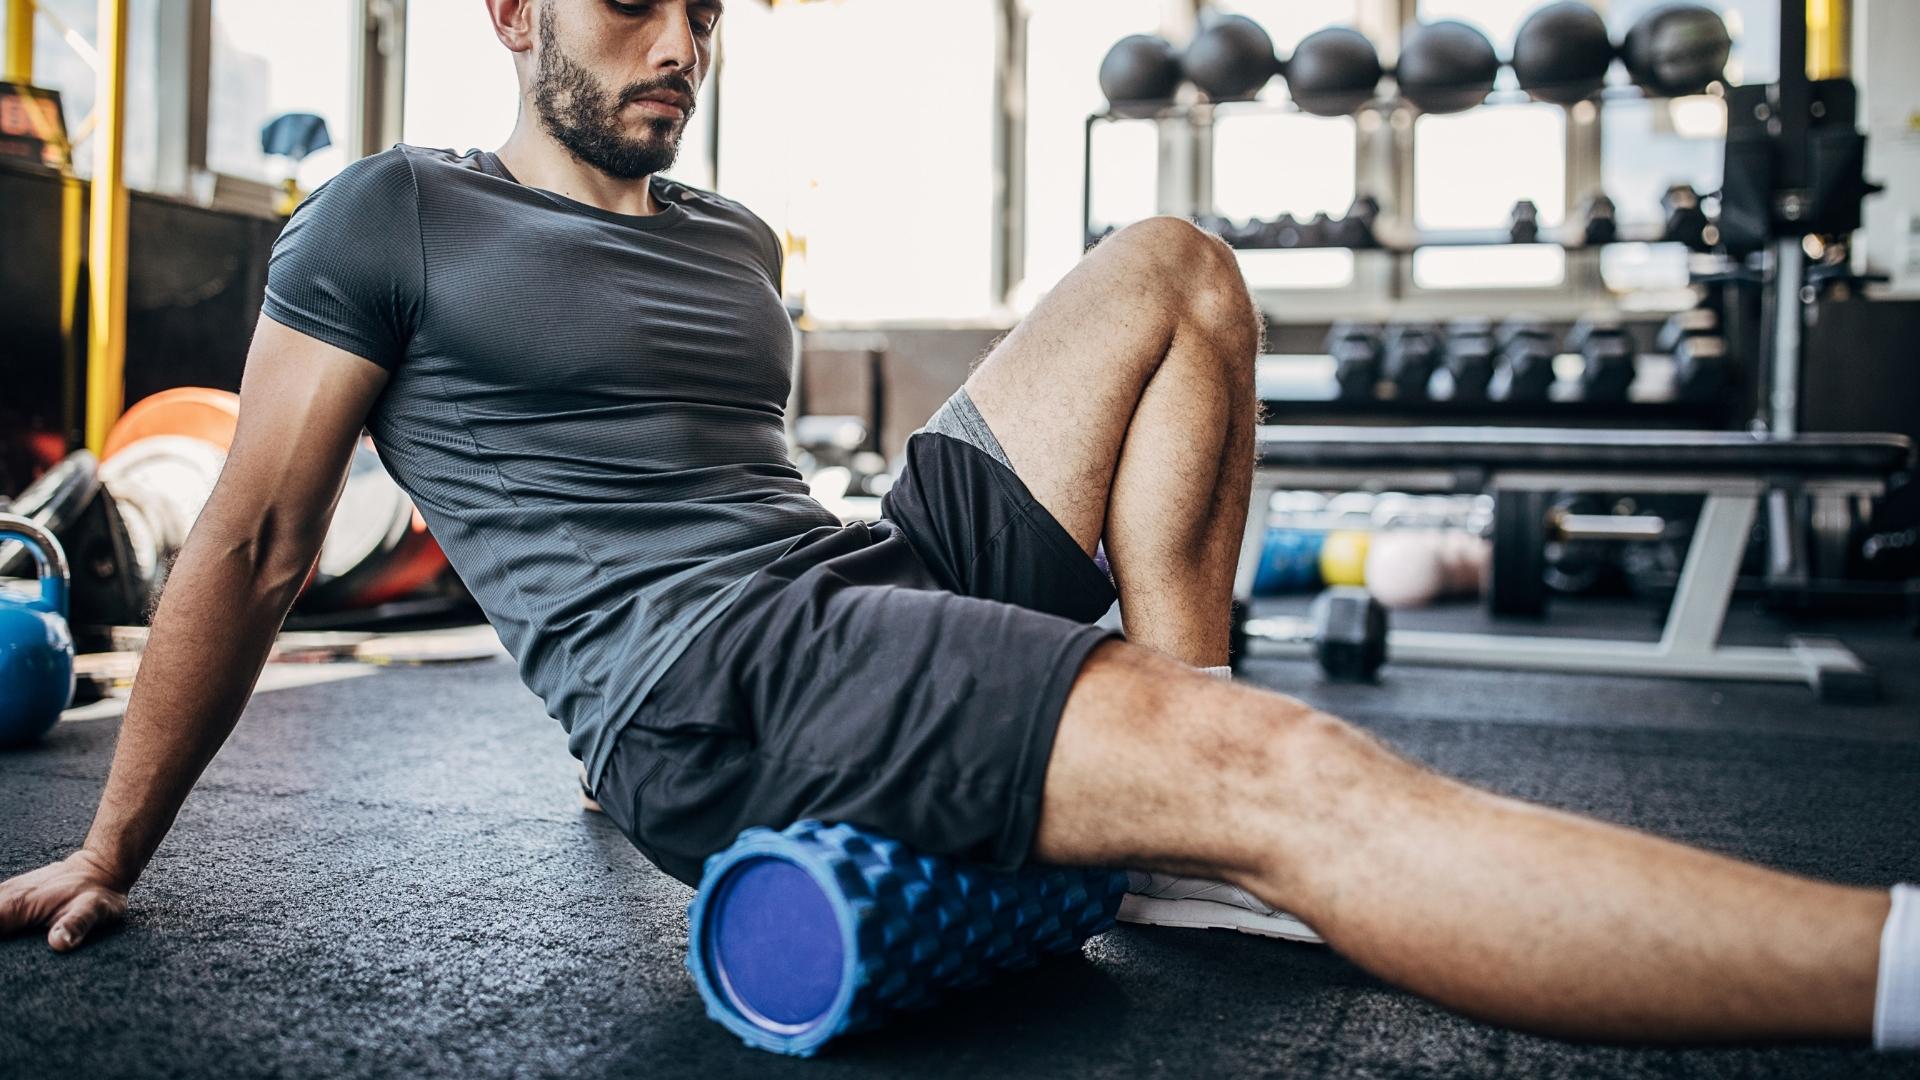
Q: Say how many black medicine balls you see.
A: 6